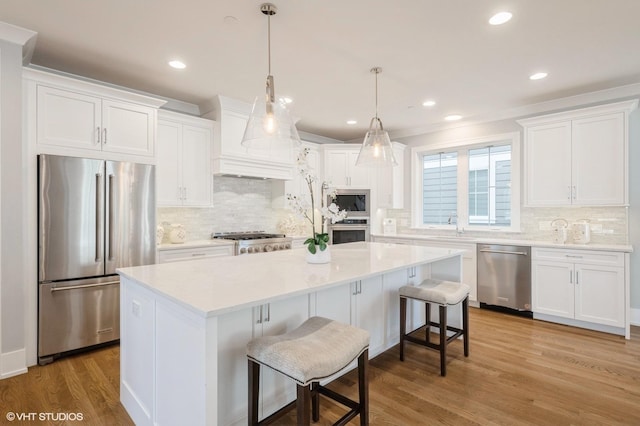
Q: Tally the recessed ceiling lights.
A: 7